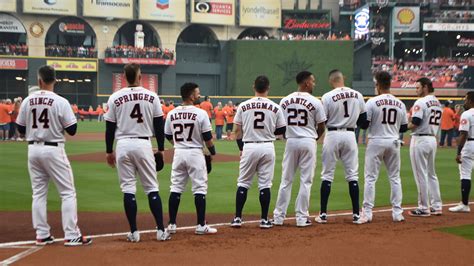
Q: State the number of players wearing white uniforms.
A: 9